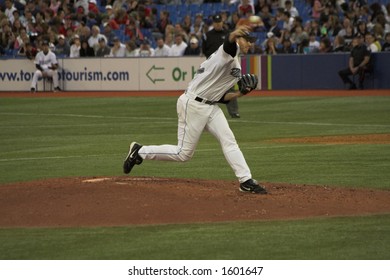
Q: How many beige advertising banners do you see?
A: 2